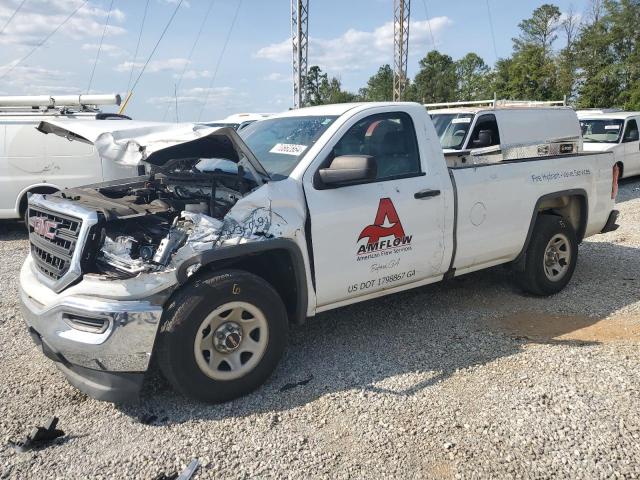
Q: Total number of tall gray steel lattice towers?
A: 2